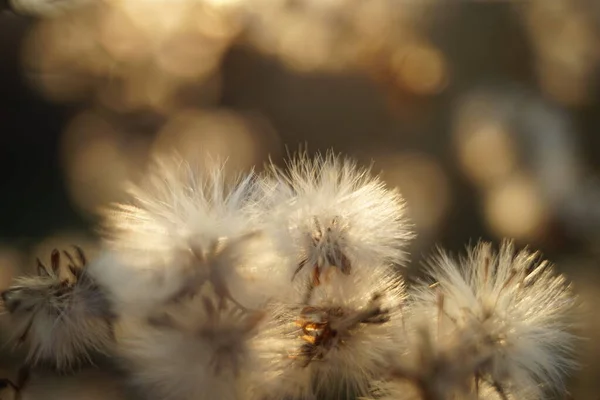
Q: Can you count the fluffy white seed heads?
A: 6